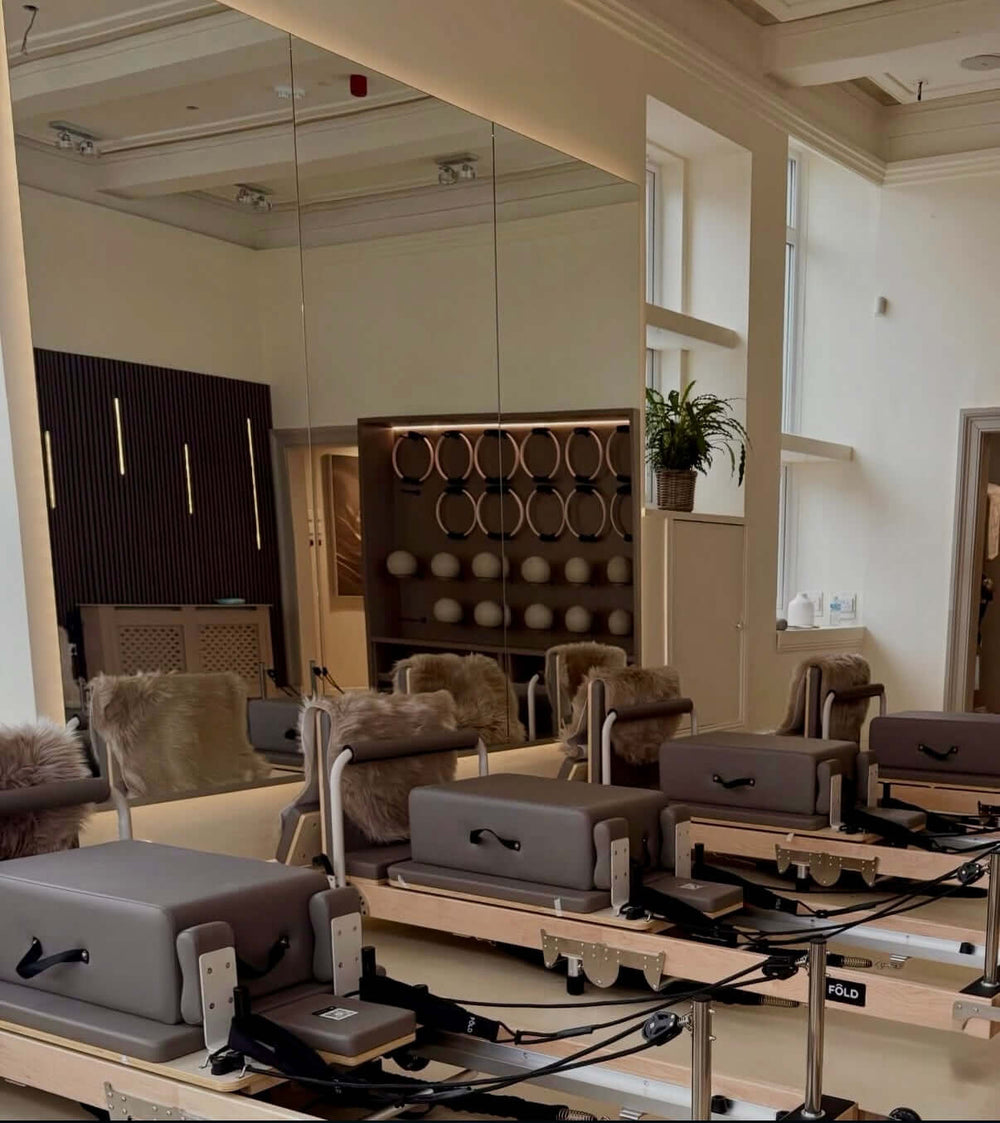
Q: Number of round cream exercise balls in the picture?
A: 11